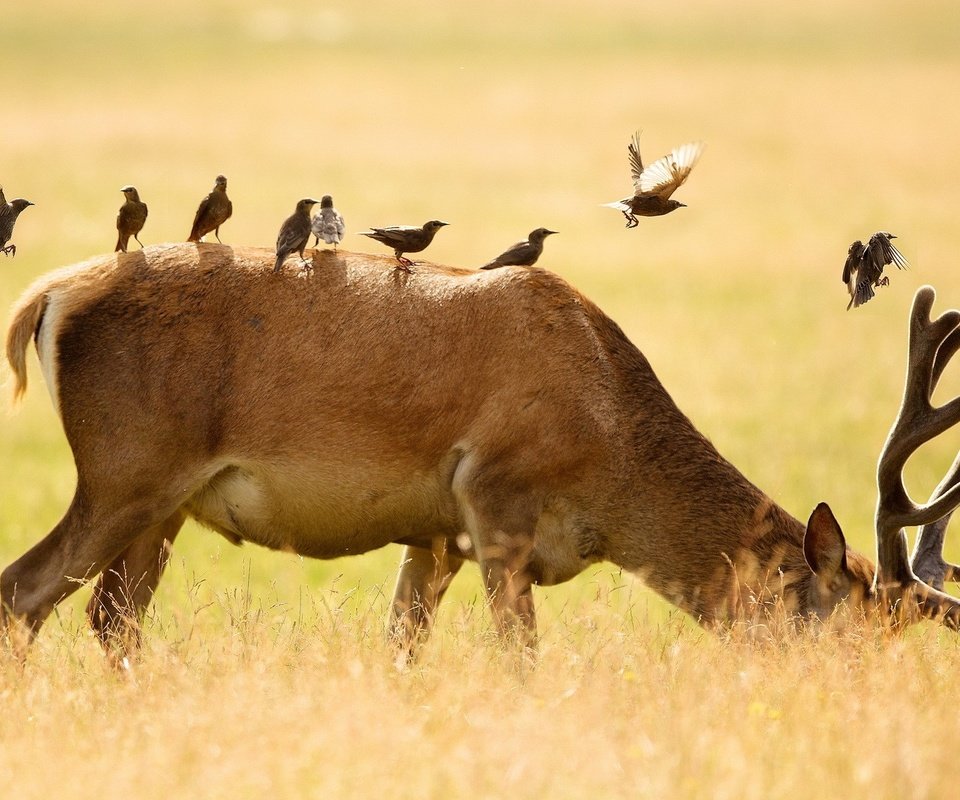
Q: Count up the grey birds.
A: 1